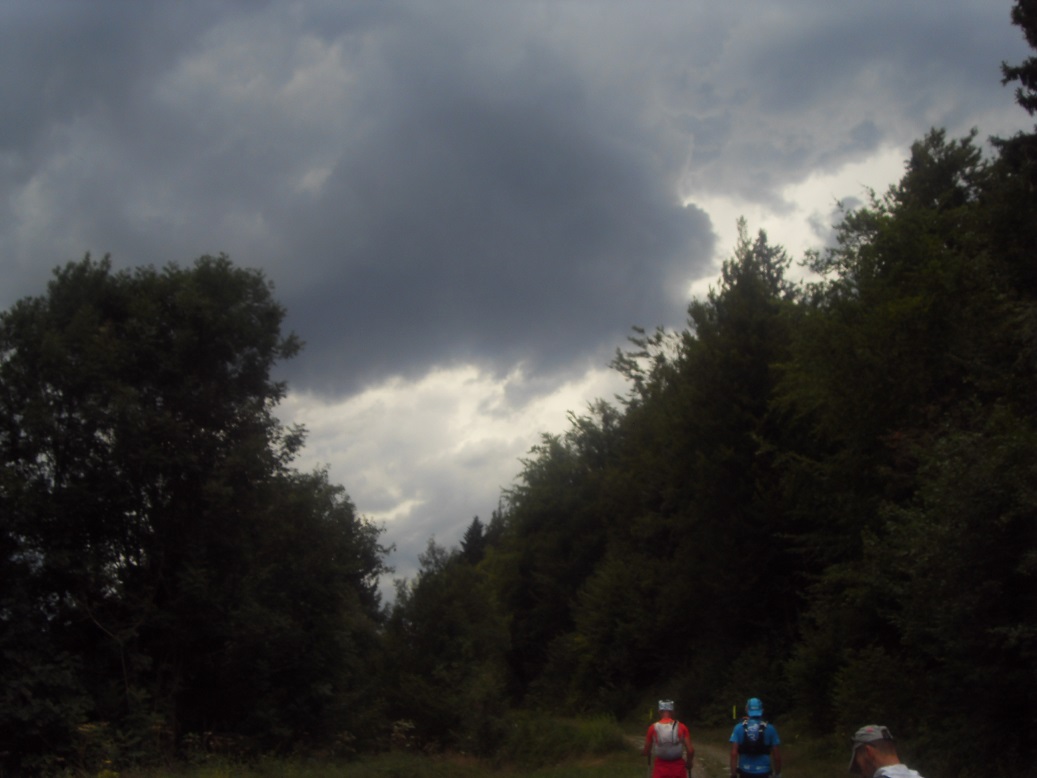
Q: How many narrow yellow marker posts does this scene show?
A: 2